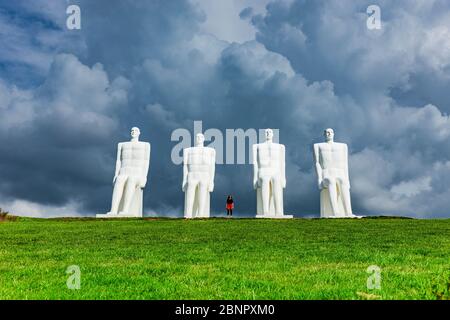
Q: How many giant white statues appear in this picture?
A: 4